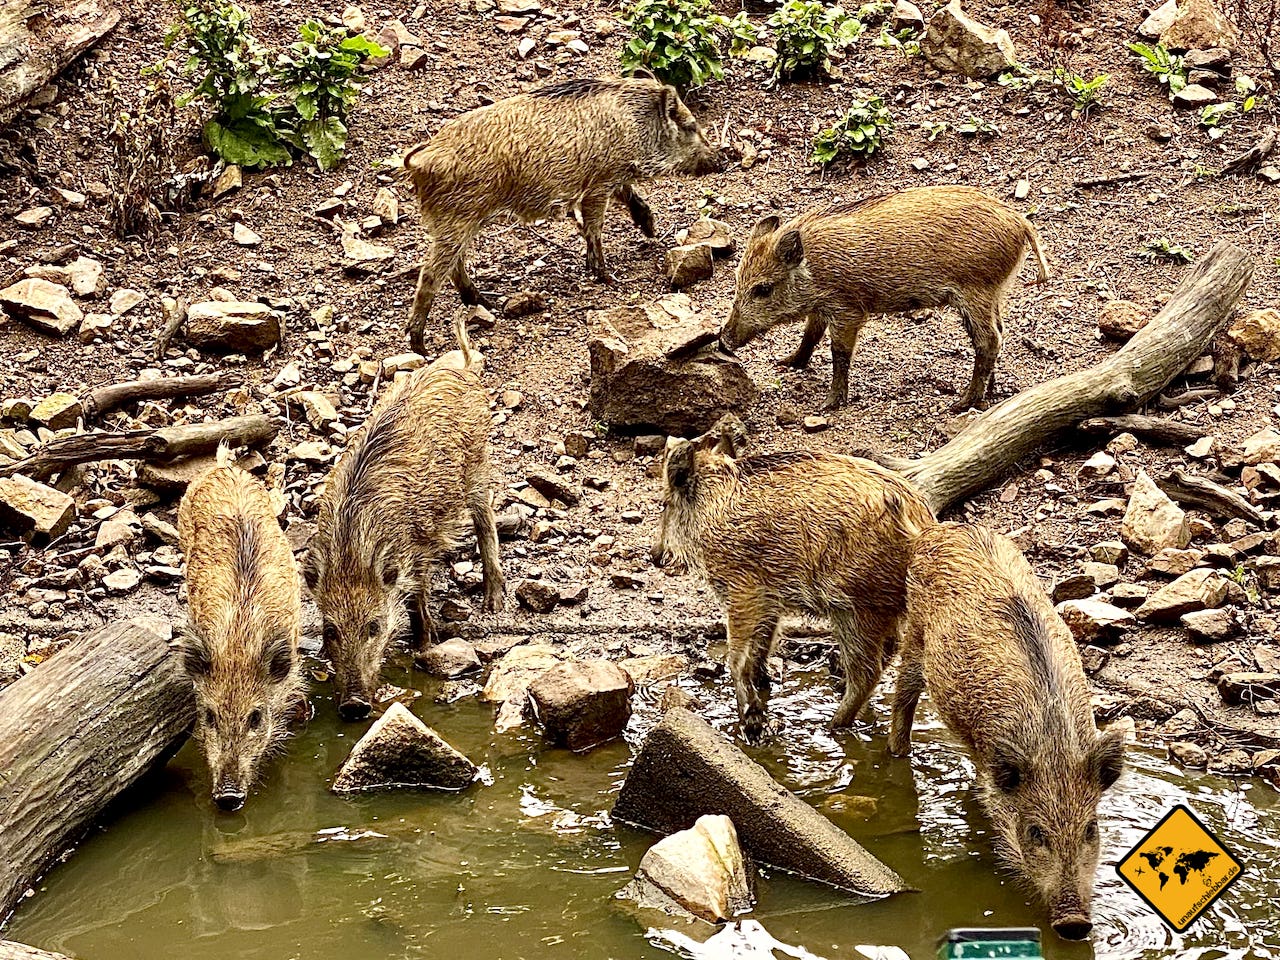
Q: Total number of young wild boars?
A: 6